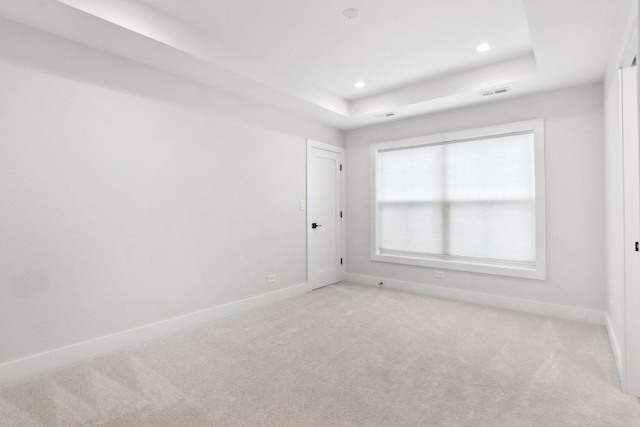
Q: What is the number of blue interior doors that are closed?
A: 0